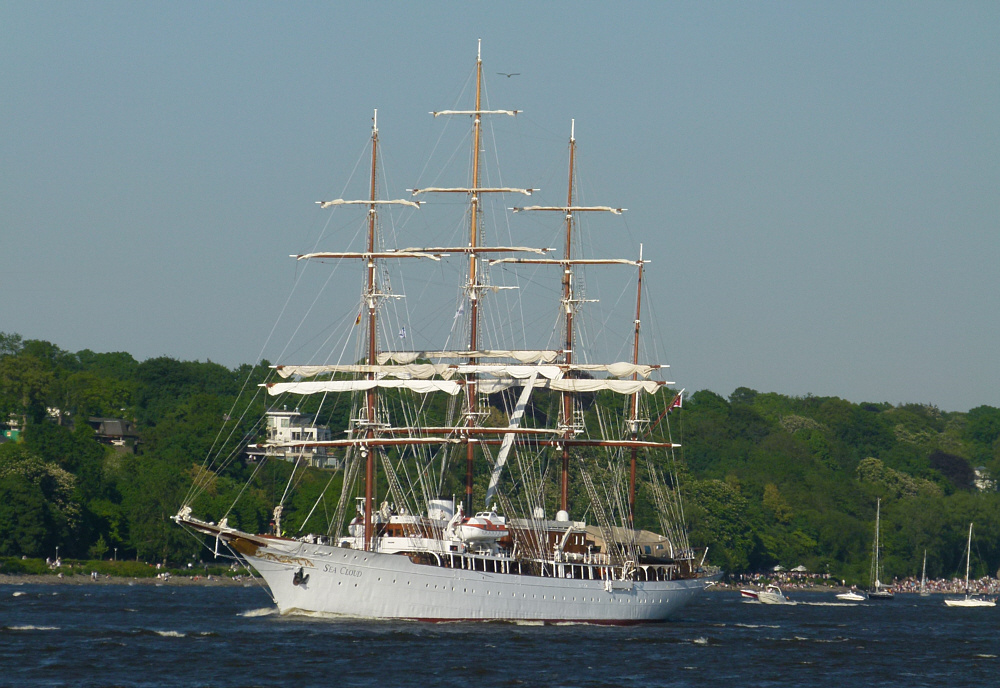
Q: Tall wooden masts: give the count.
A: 4